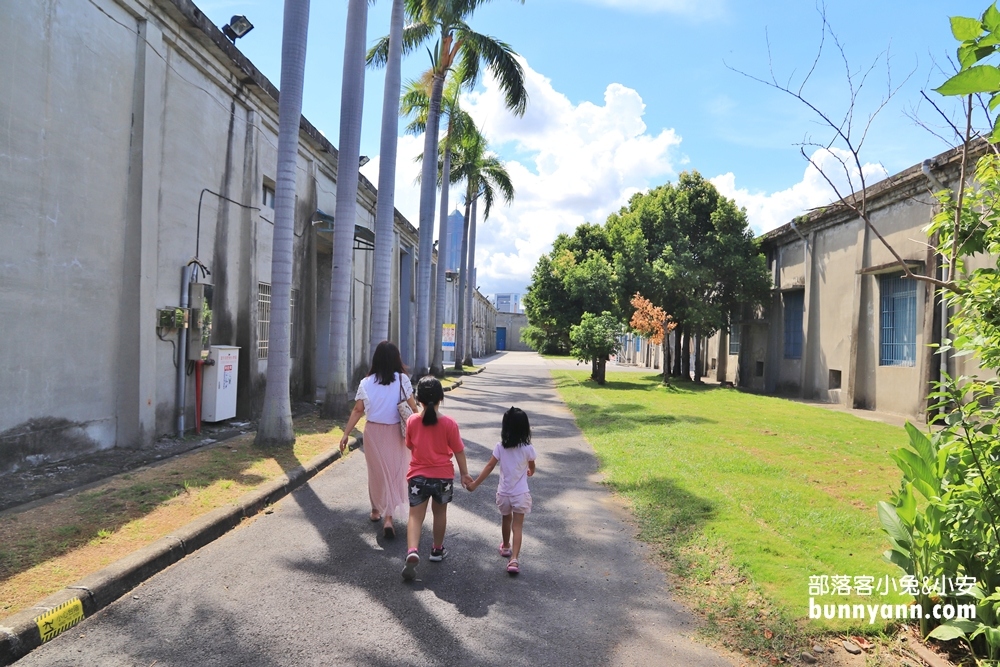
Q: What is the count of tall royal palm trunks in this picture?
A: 7